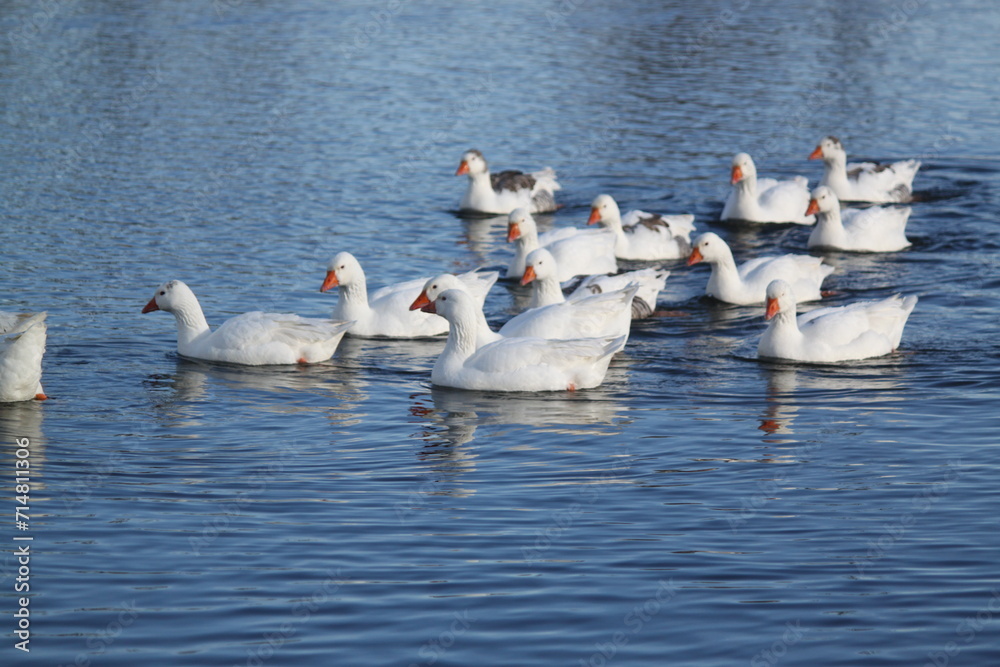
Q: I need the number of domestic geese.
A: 14